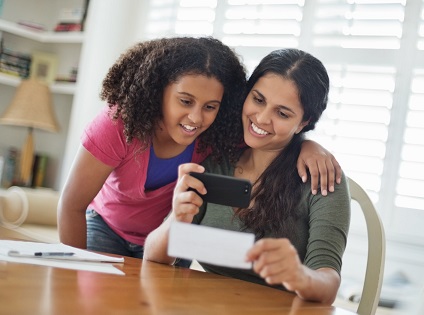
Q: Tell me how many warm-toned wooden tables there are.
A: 1